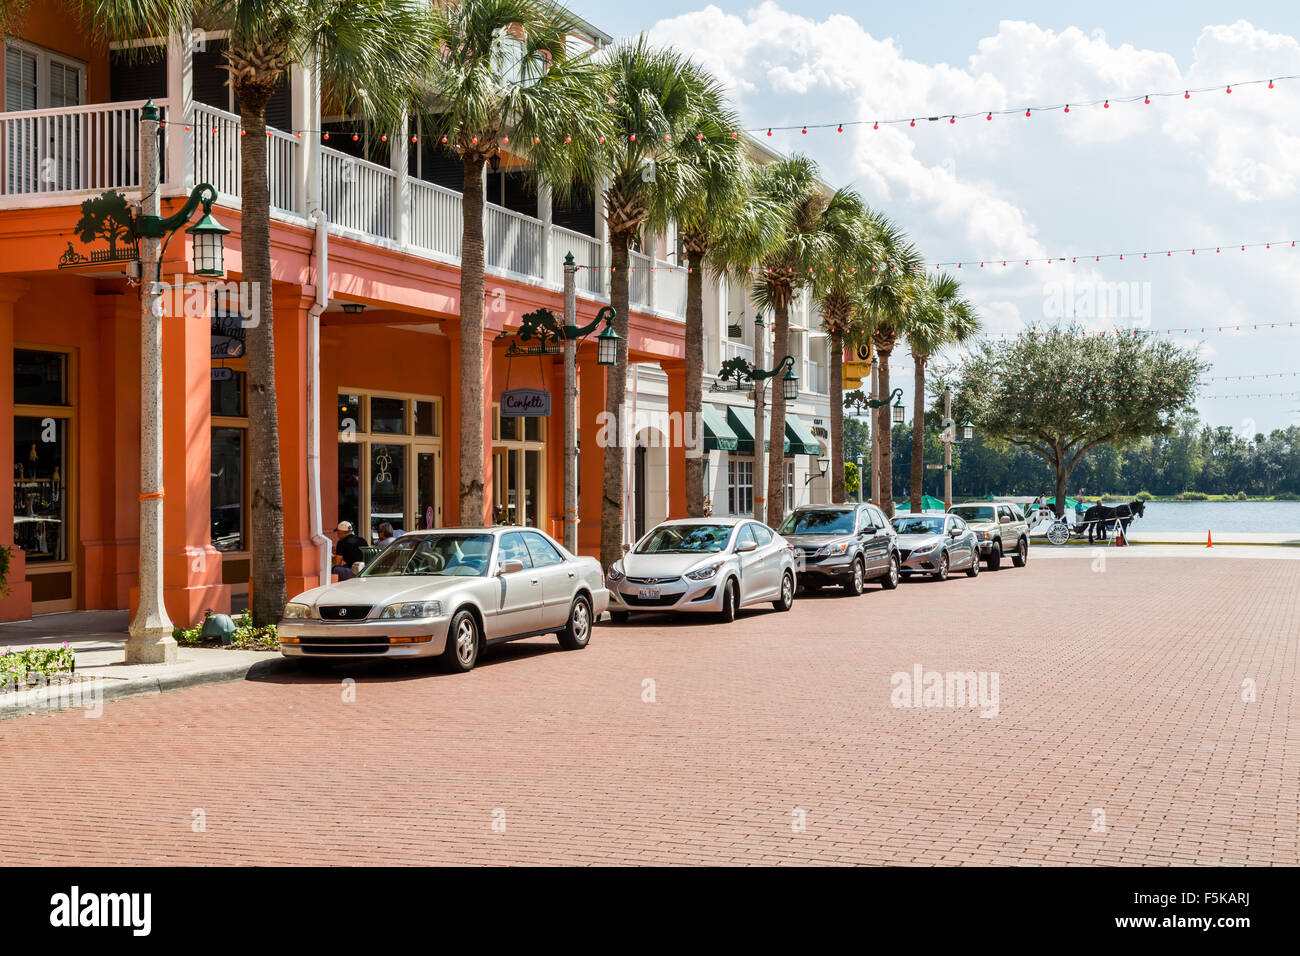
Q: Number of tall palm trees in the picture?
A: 8